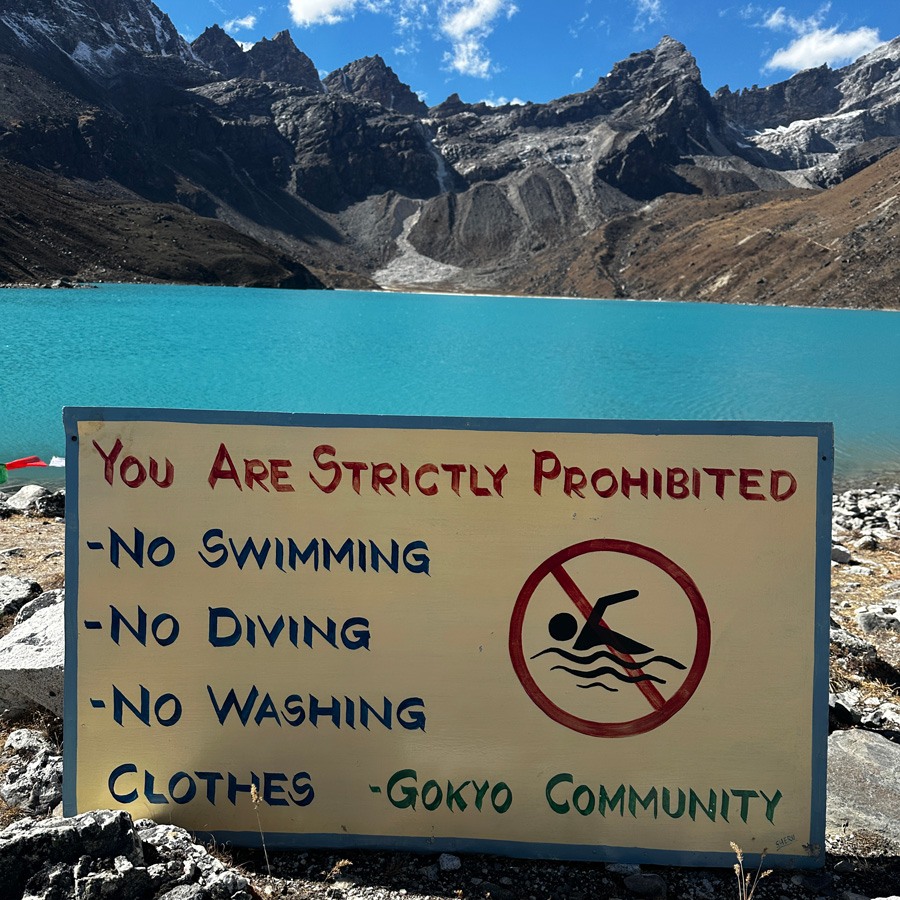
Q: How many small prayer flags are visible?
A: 3